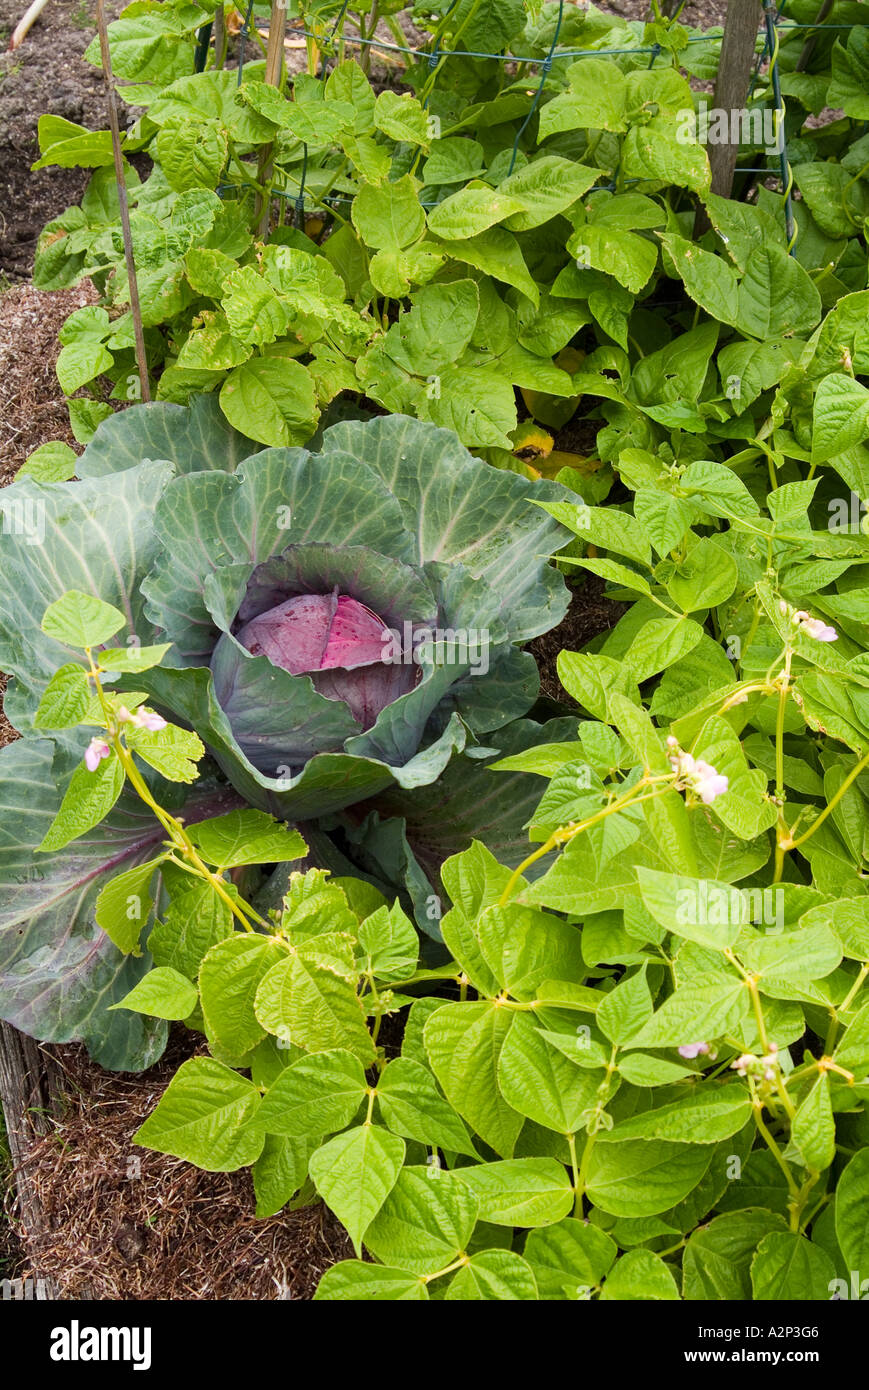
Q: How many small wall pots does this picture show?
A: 0